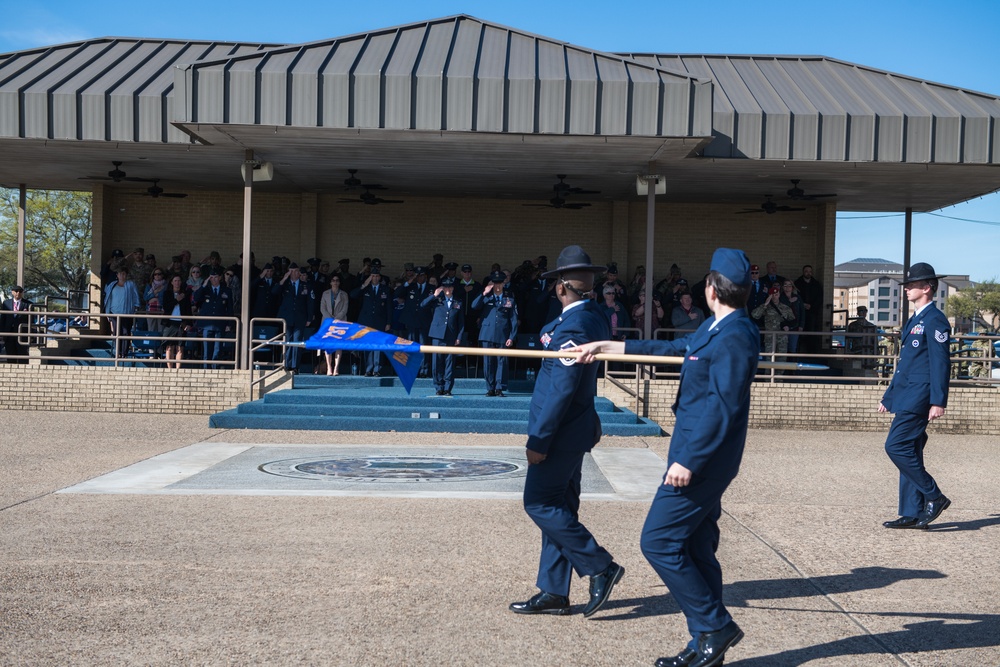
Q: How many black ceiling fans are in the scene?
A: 8